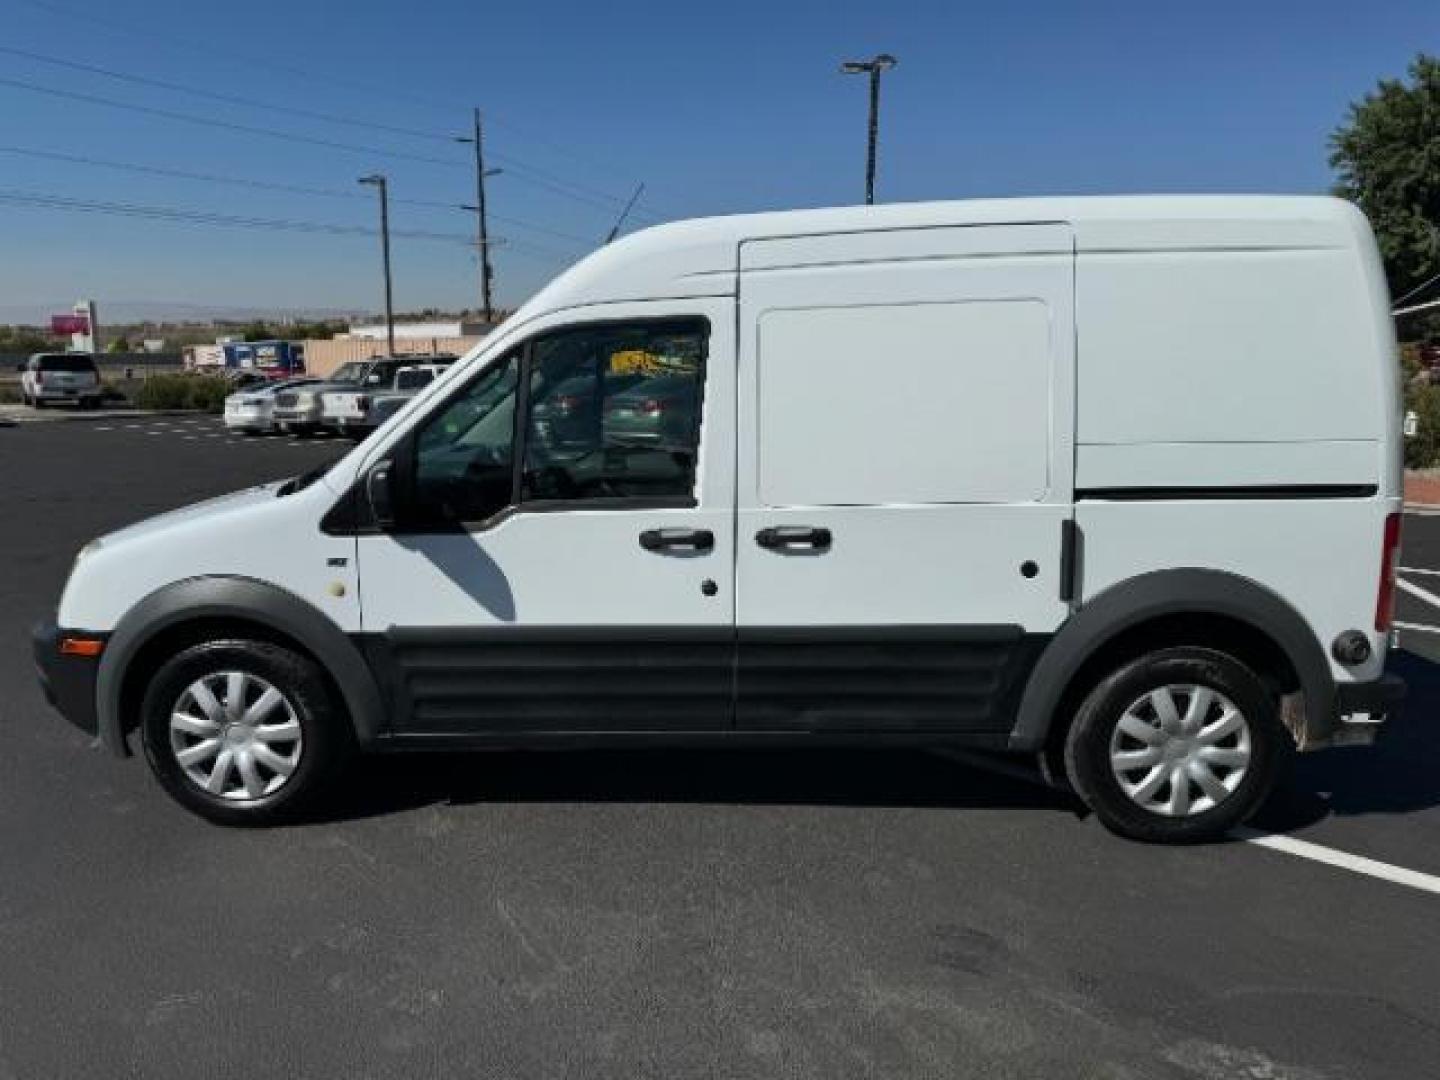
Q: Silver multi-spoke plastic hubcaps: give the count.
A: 2